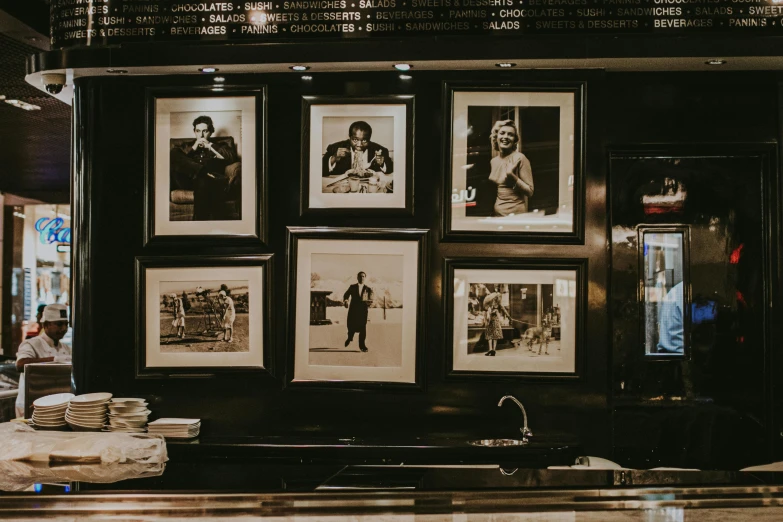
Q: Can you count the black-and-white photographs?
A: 6